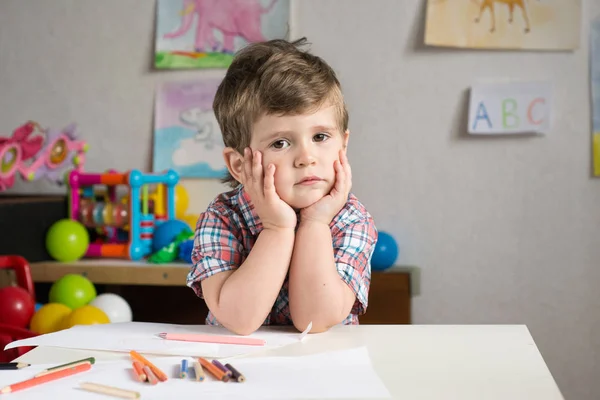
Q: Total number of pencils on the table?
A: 13